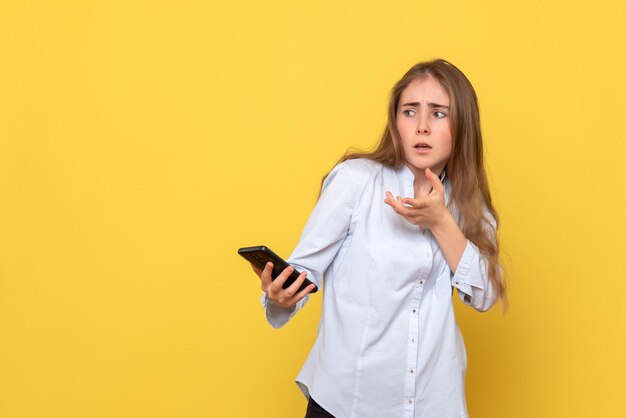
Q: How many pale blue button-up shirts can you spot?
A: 1